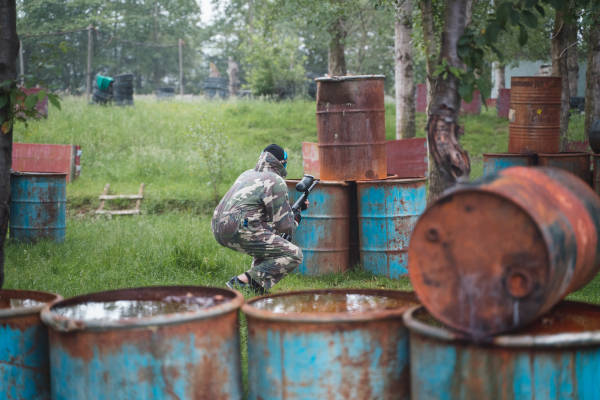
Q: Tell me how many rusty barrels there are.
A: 13